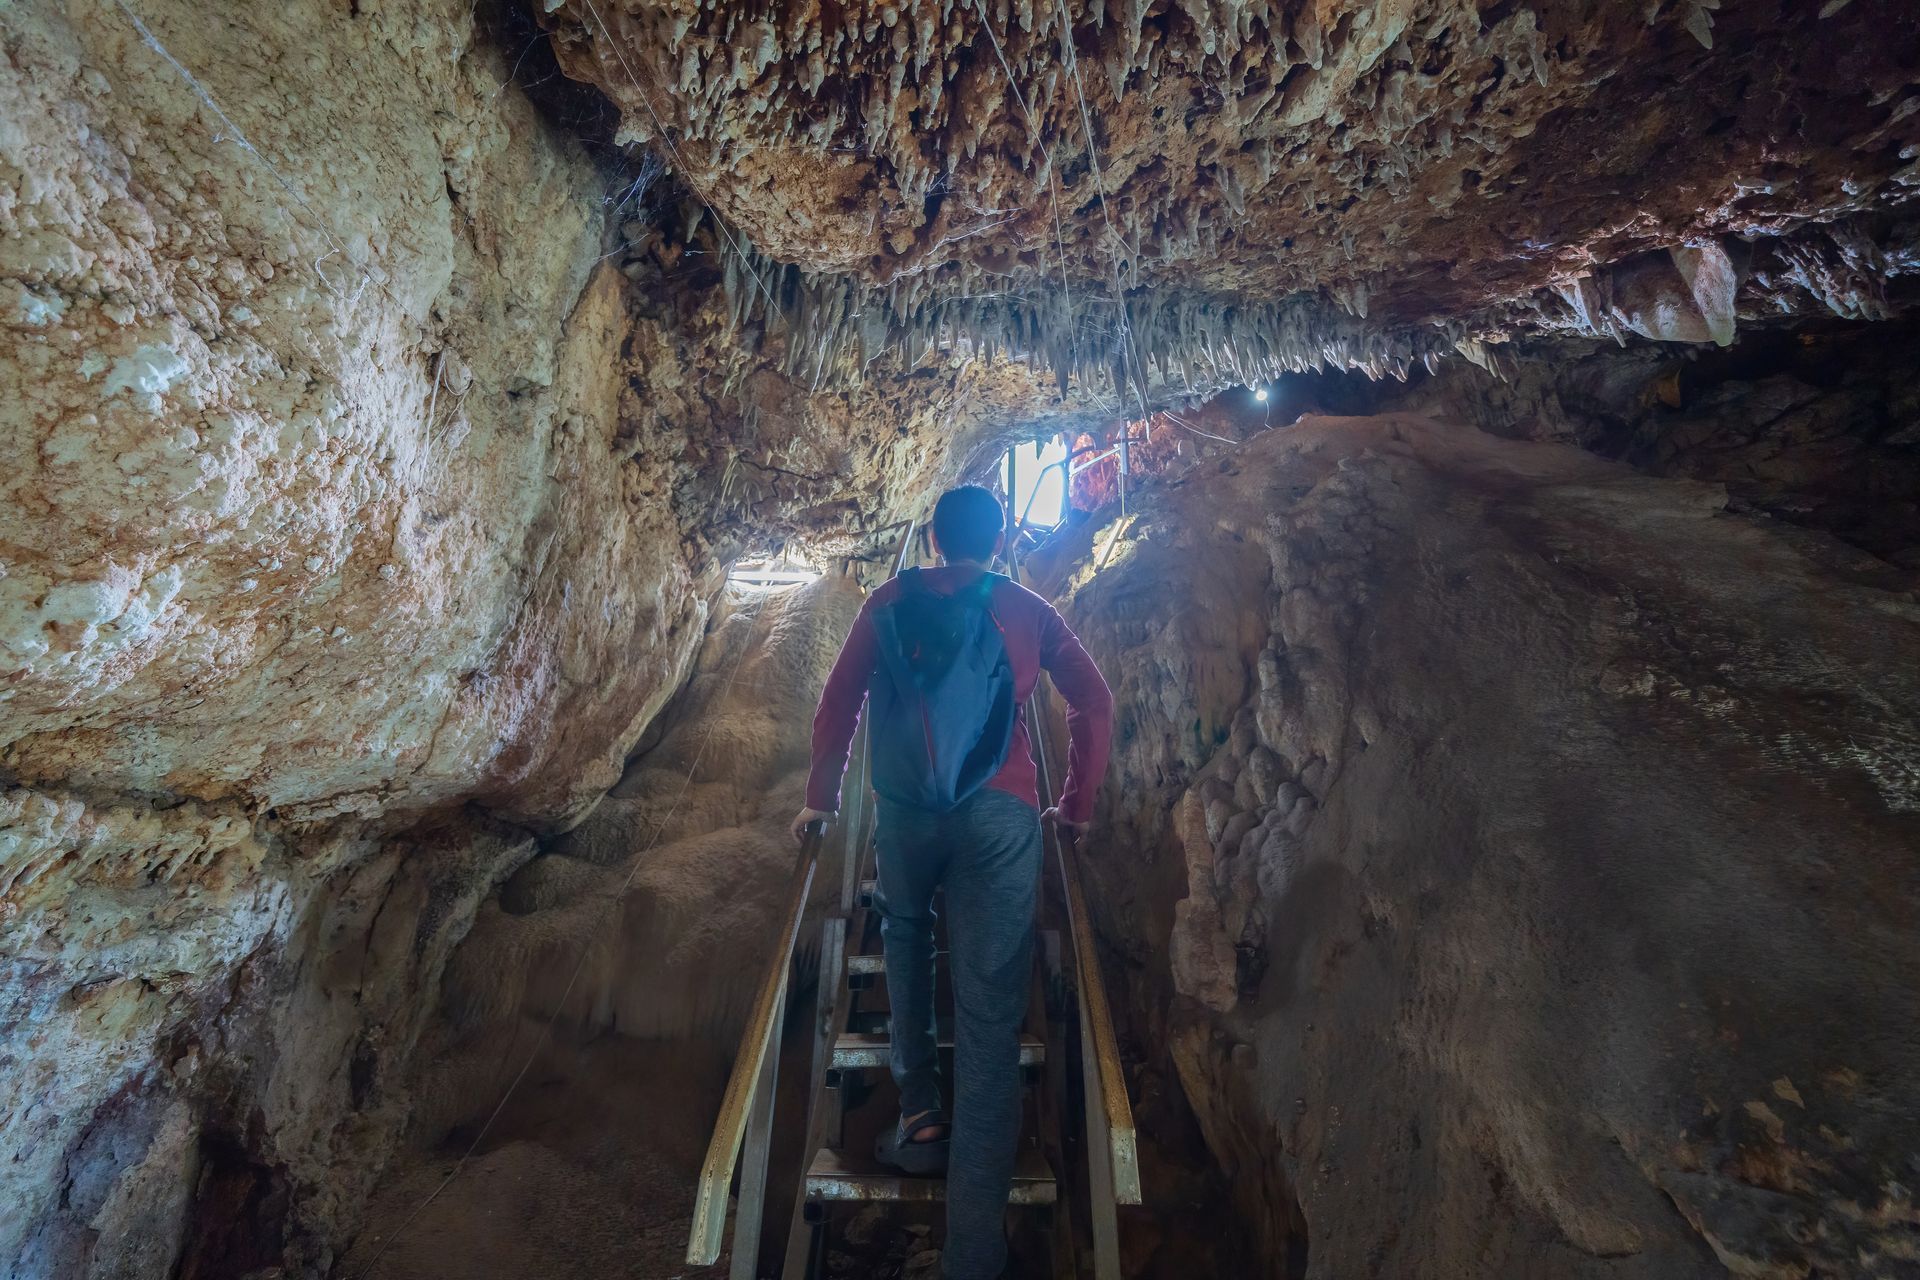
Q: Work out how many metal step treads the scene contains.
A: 4